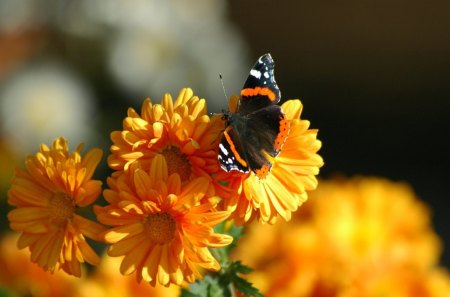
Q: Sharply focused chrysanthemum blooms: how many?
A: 4